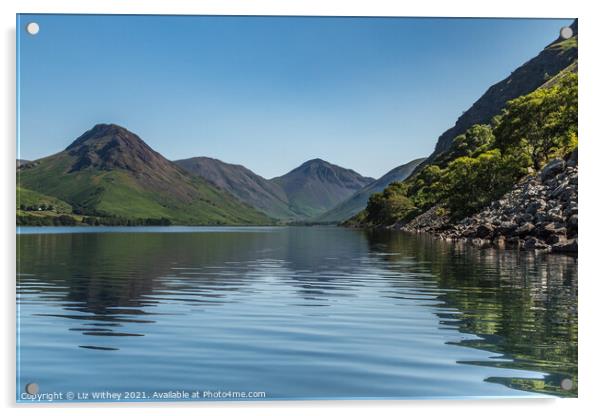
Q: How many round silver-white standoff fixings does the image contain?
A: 4